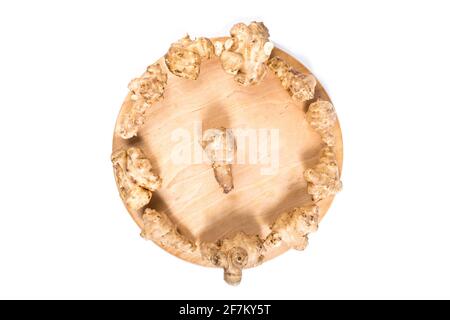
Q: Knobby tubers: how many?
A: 11